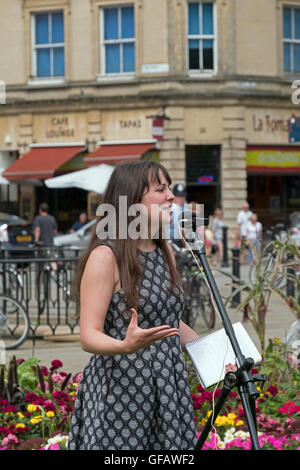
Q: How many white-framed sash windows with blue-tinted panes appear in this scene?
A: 4